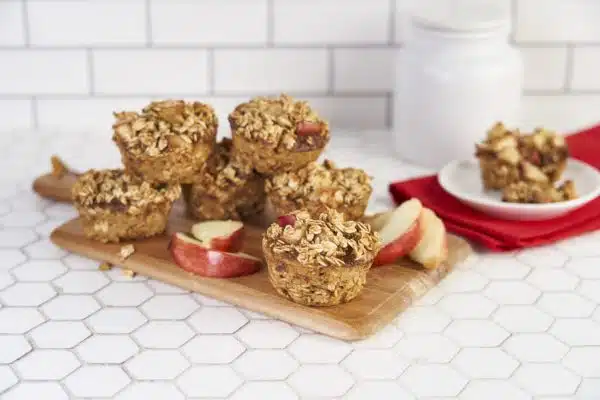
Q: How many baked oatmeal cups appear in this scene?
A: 7